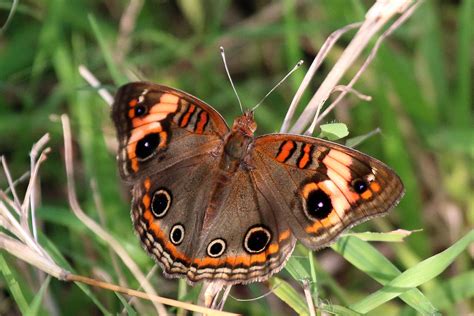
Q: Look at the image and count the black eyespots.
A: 8